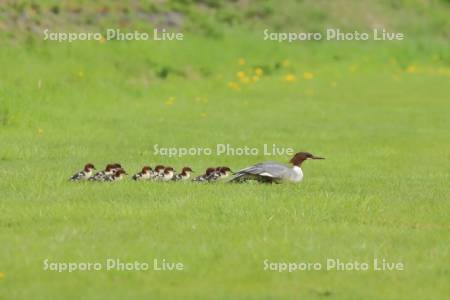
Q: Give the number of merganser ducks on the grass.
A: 12